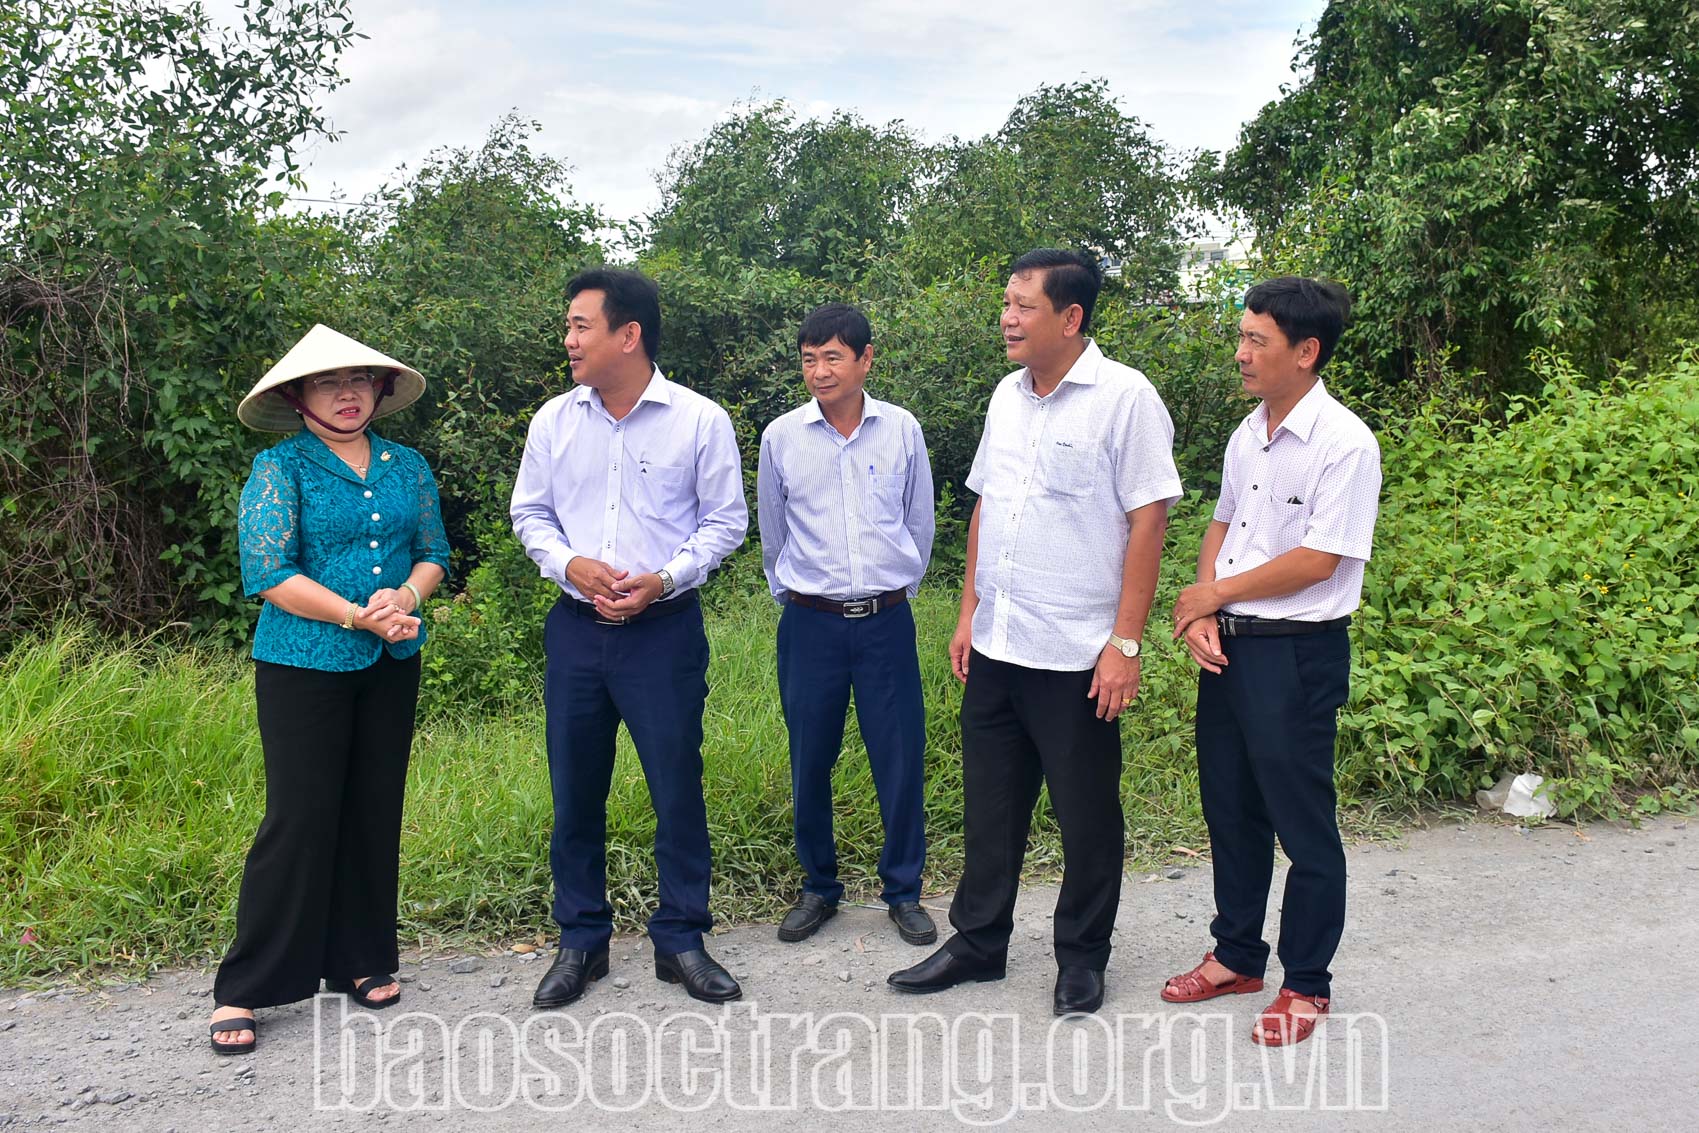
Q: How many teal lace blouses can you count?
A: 1